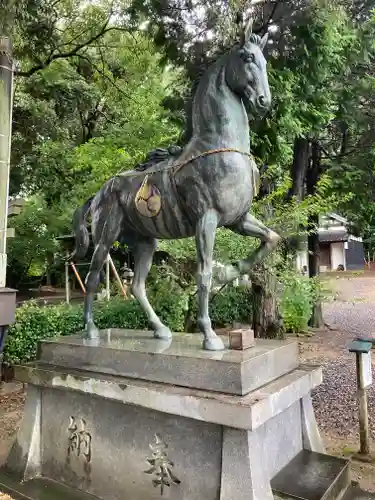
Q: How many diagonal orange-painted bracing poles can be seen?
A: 2